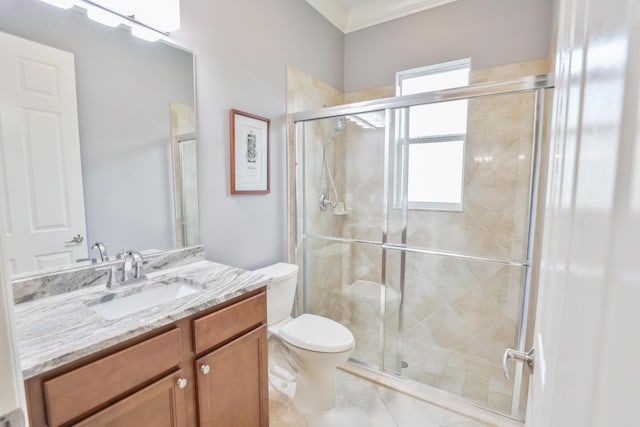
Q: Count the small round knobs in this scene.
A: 2